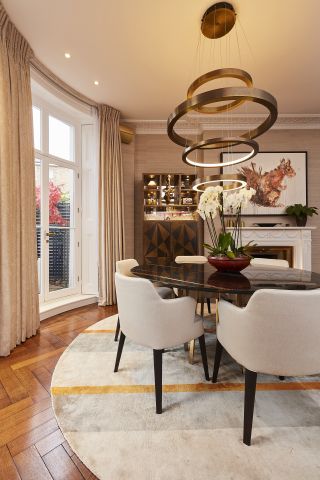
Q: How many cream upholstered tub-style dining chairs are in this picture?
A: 5